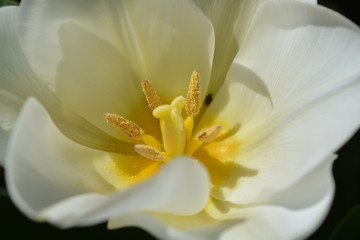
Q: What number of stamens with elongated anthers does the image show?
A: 5